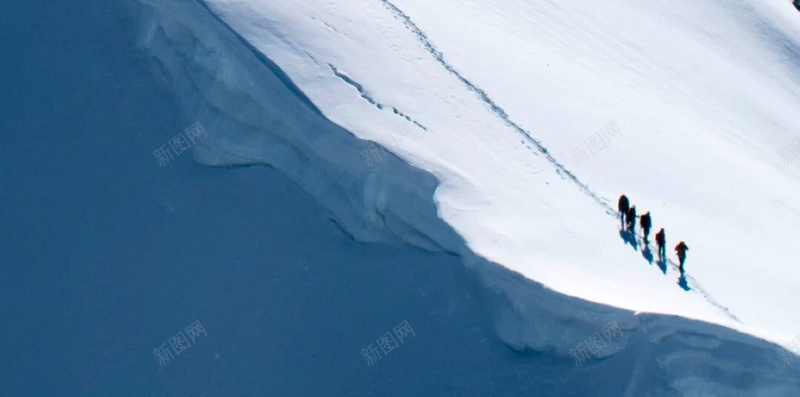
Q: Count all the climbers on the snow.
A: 5